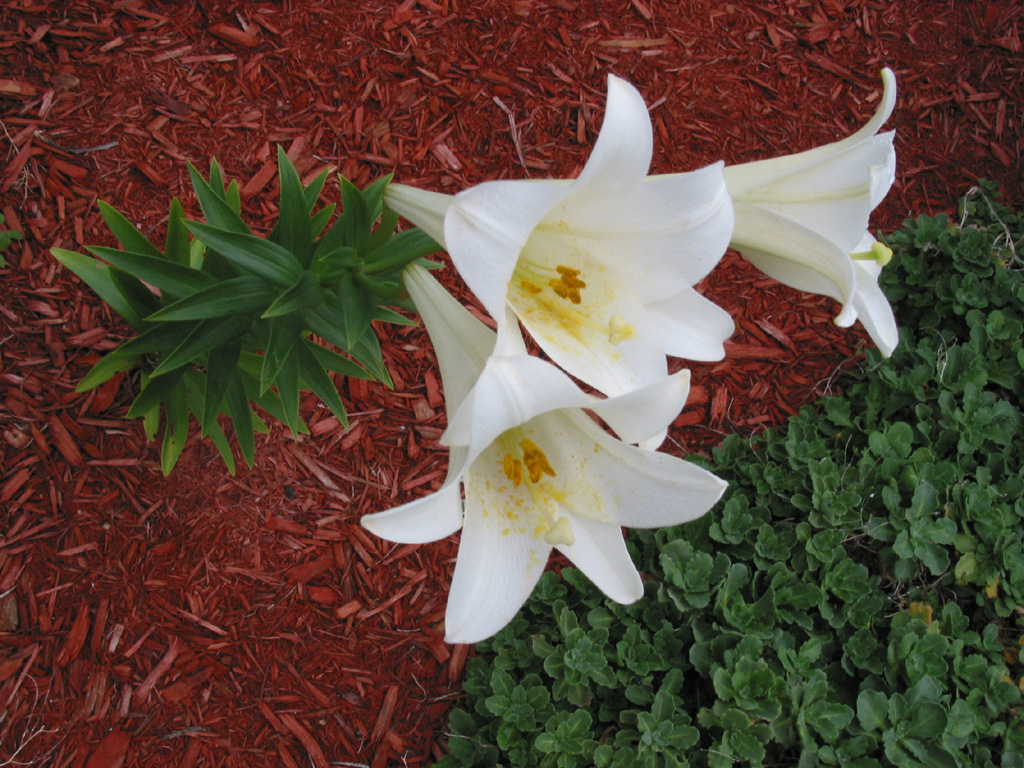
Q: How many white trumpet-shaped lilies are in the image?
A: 3